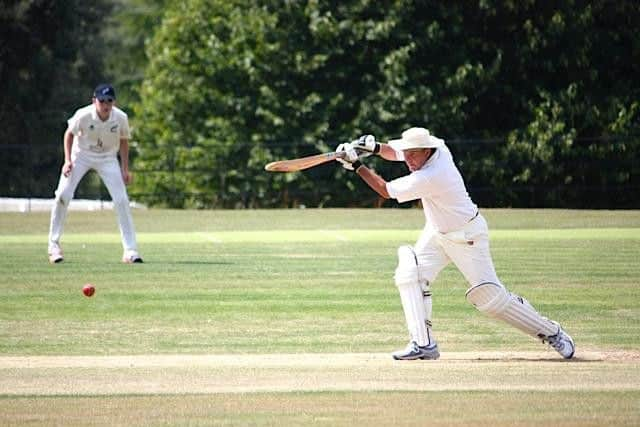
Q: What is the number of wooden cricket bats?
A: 1